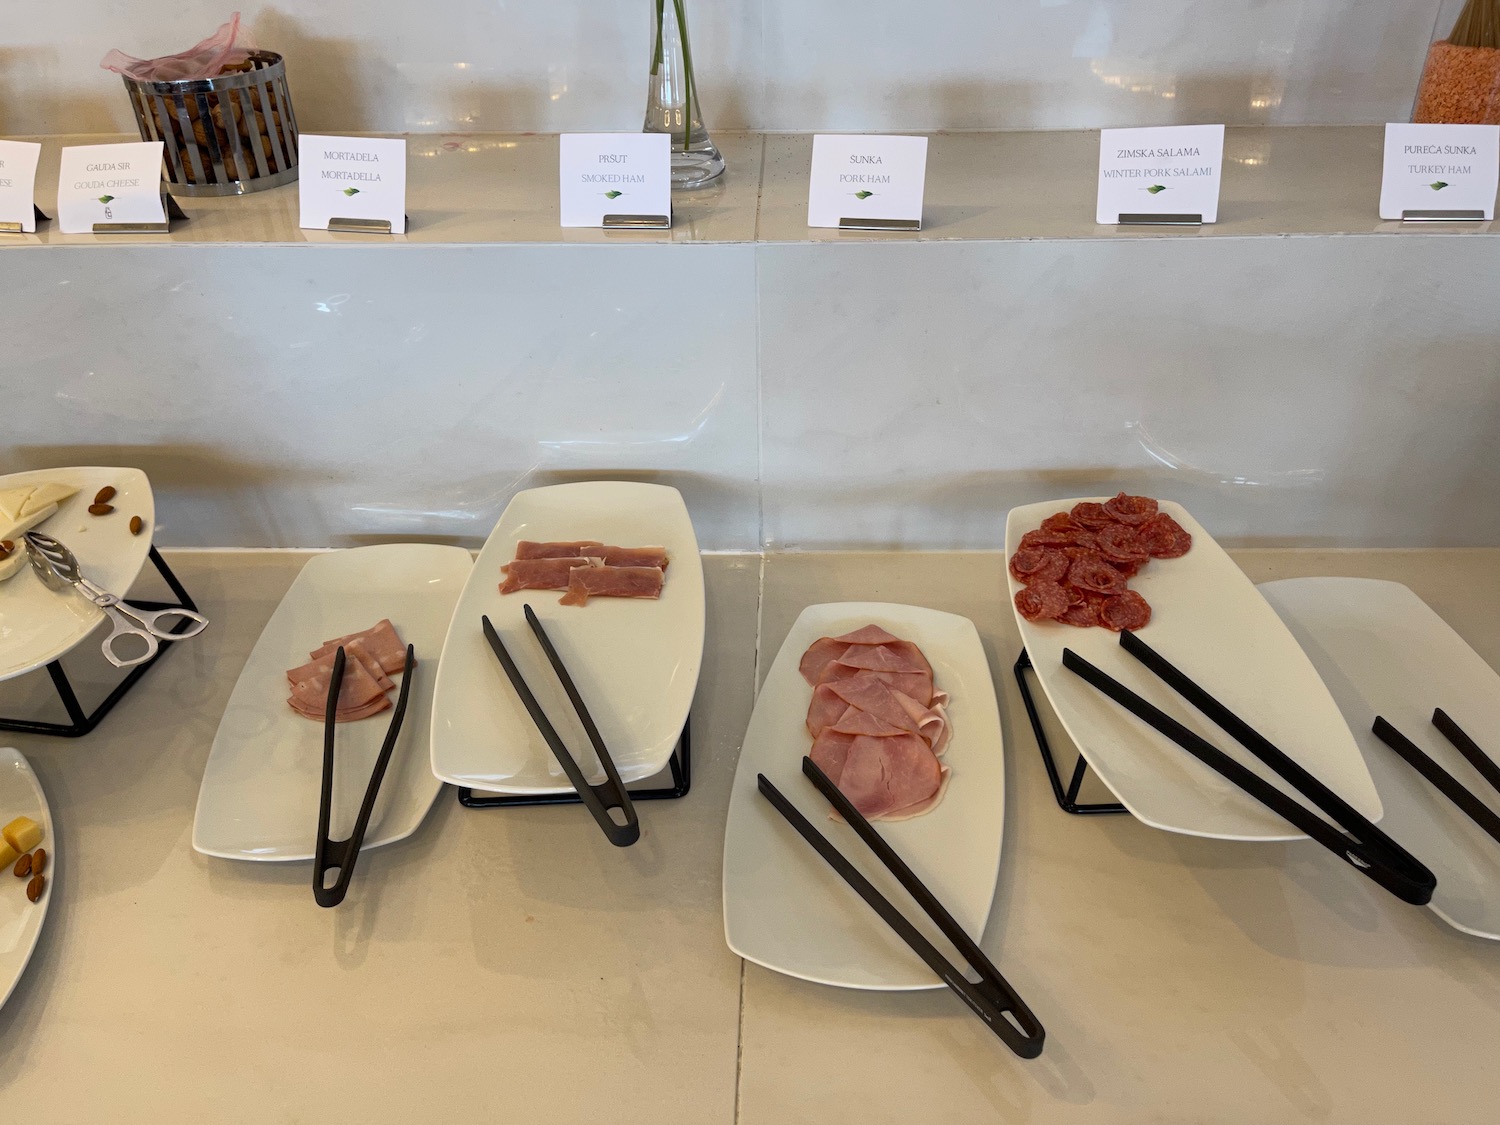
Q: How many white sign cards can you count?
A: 7